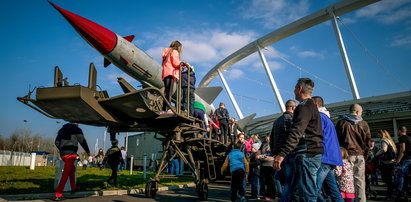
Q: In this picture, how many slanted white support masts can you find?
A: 3